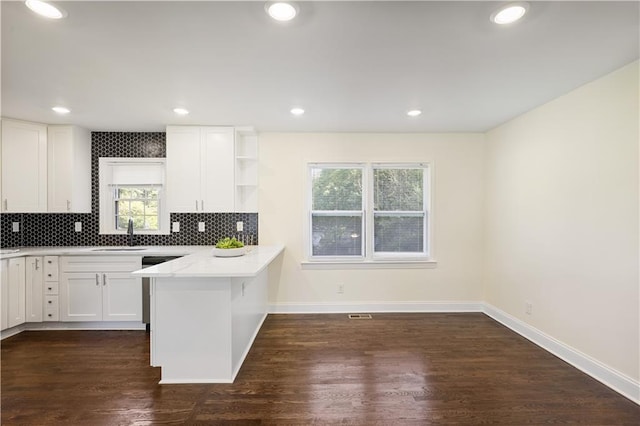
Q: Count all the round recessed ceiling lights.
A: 7